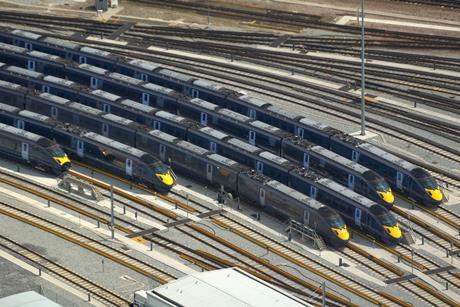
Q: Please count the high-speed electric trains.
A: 6